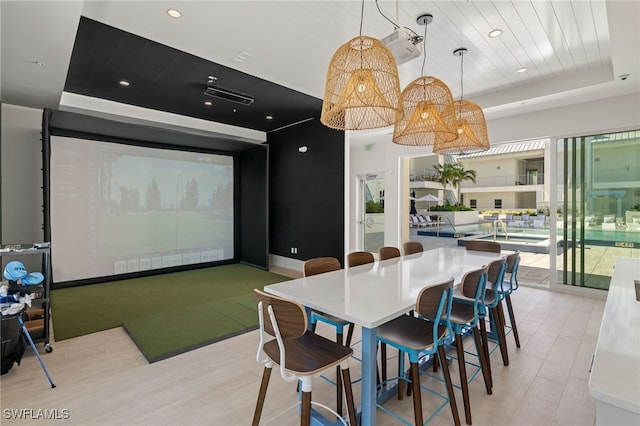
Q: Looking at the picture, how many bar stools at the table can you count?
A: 10